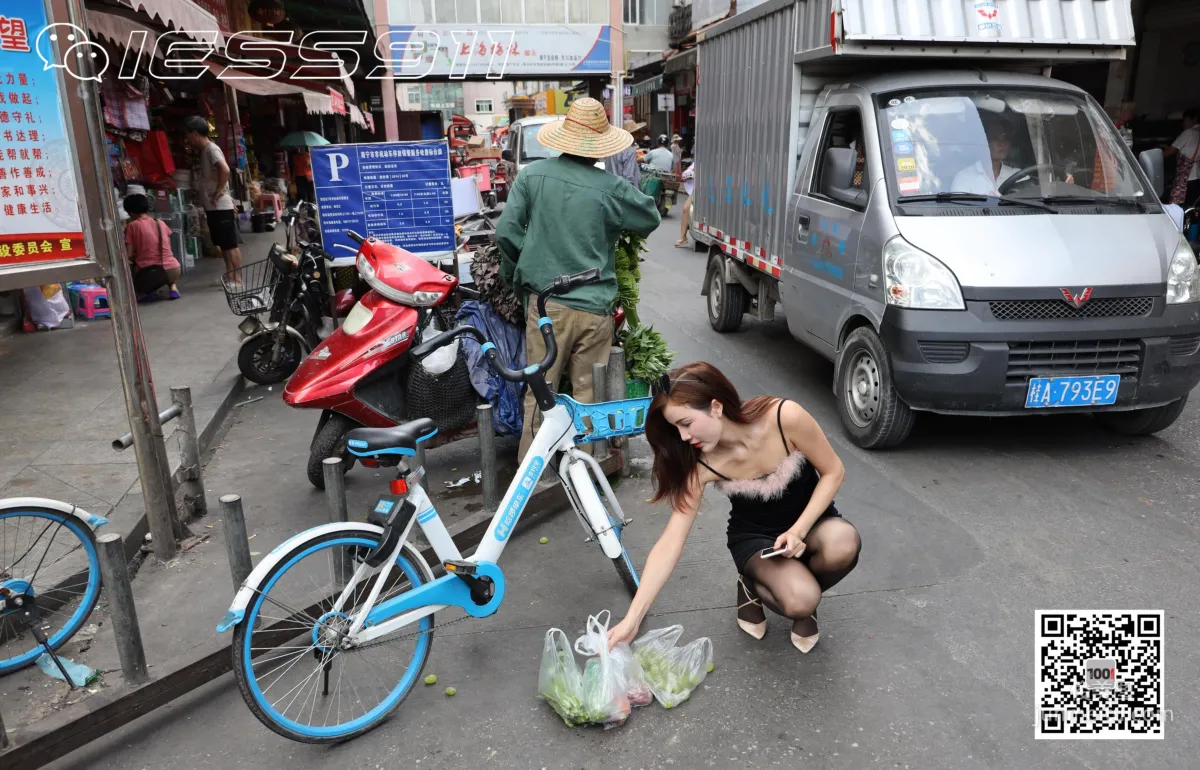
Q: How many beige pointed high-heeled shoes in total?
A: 2